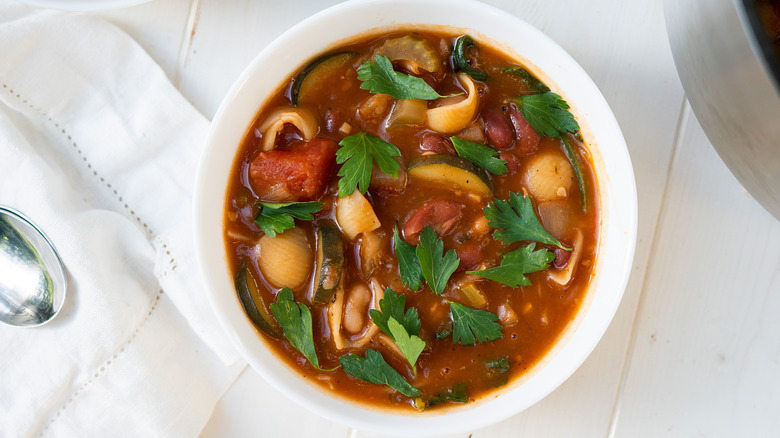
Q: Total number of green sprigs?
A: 14